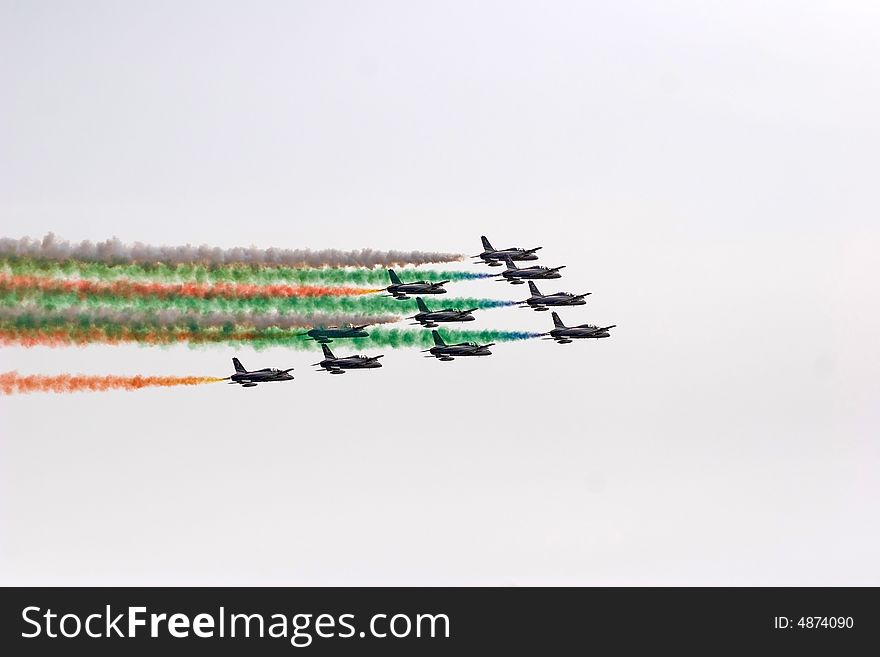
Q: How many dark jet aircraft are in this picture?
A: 10